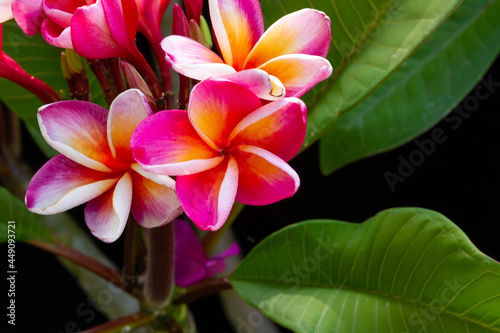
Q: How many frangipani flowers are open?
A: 3